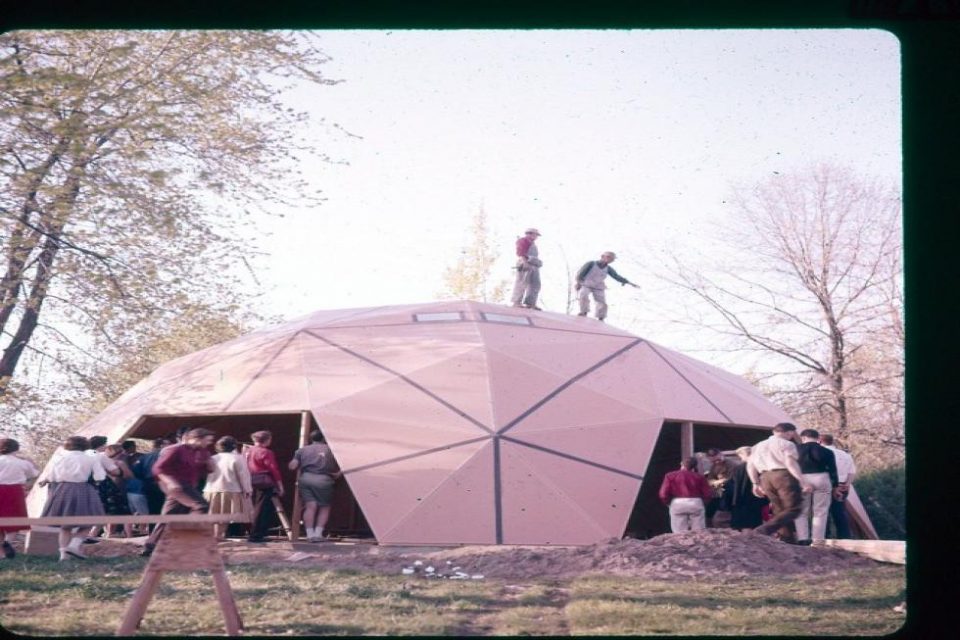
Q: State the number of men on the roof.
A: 2